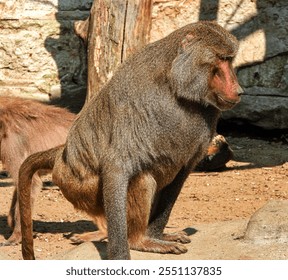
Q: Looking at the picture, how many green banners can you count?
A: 0